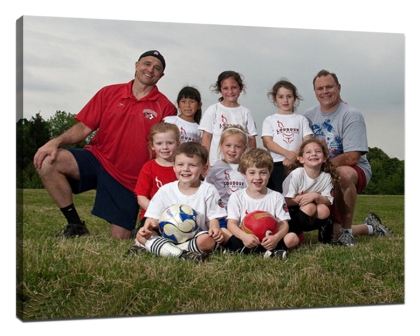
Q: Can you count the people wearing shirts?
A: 10